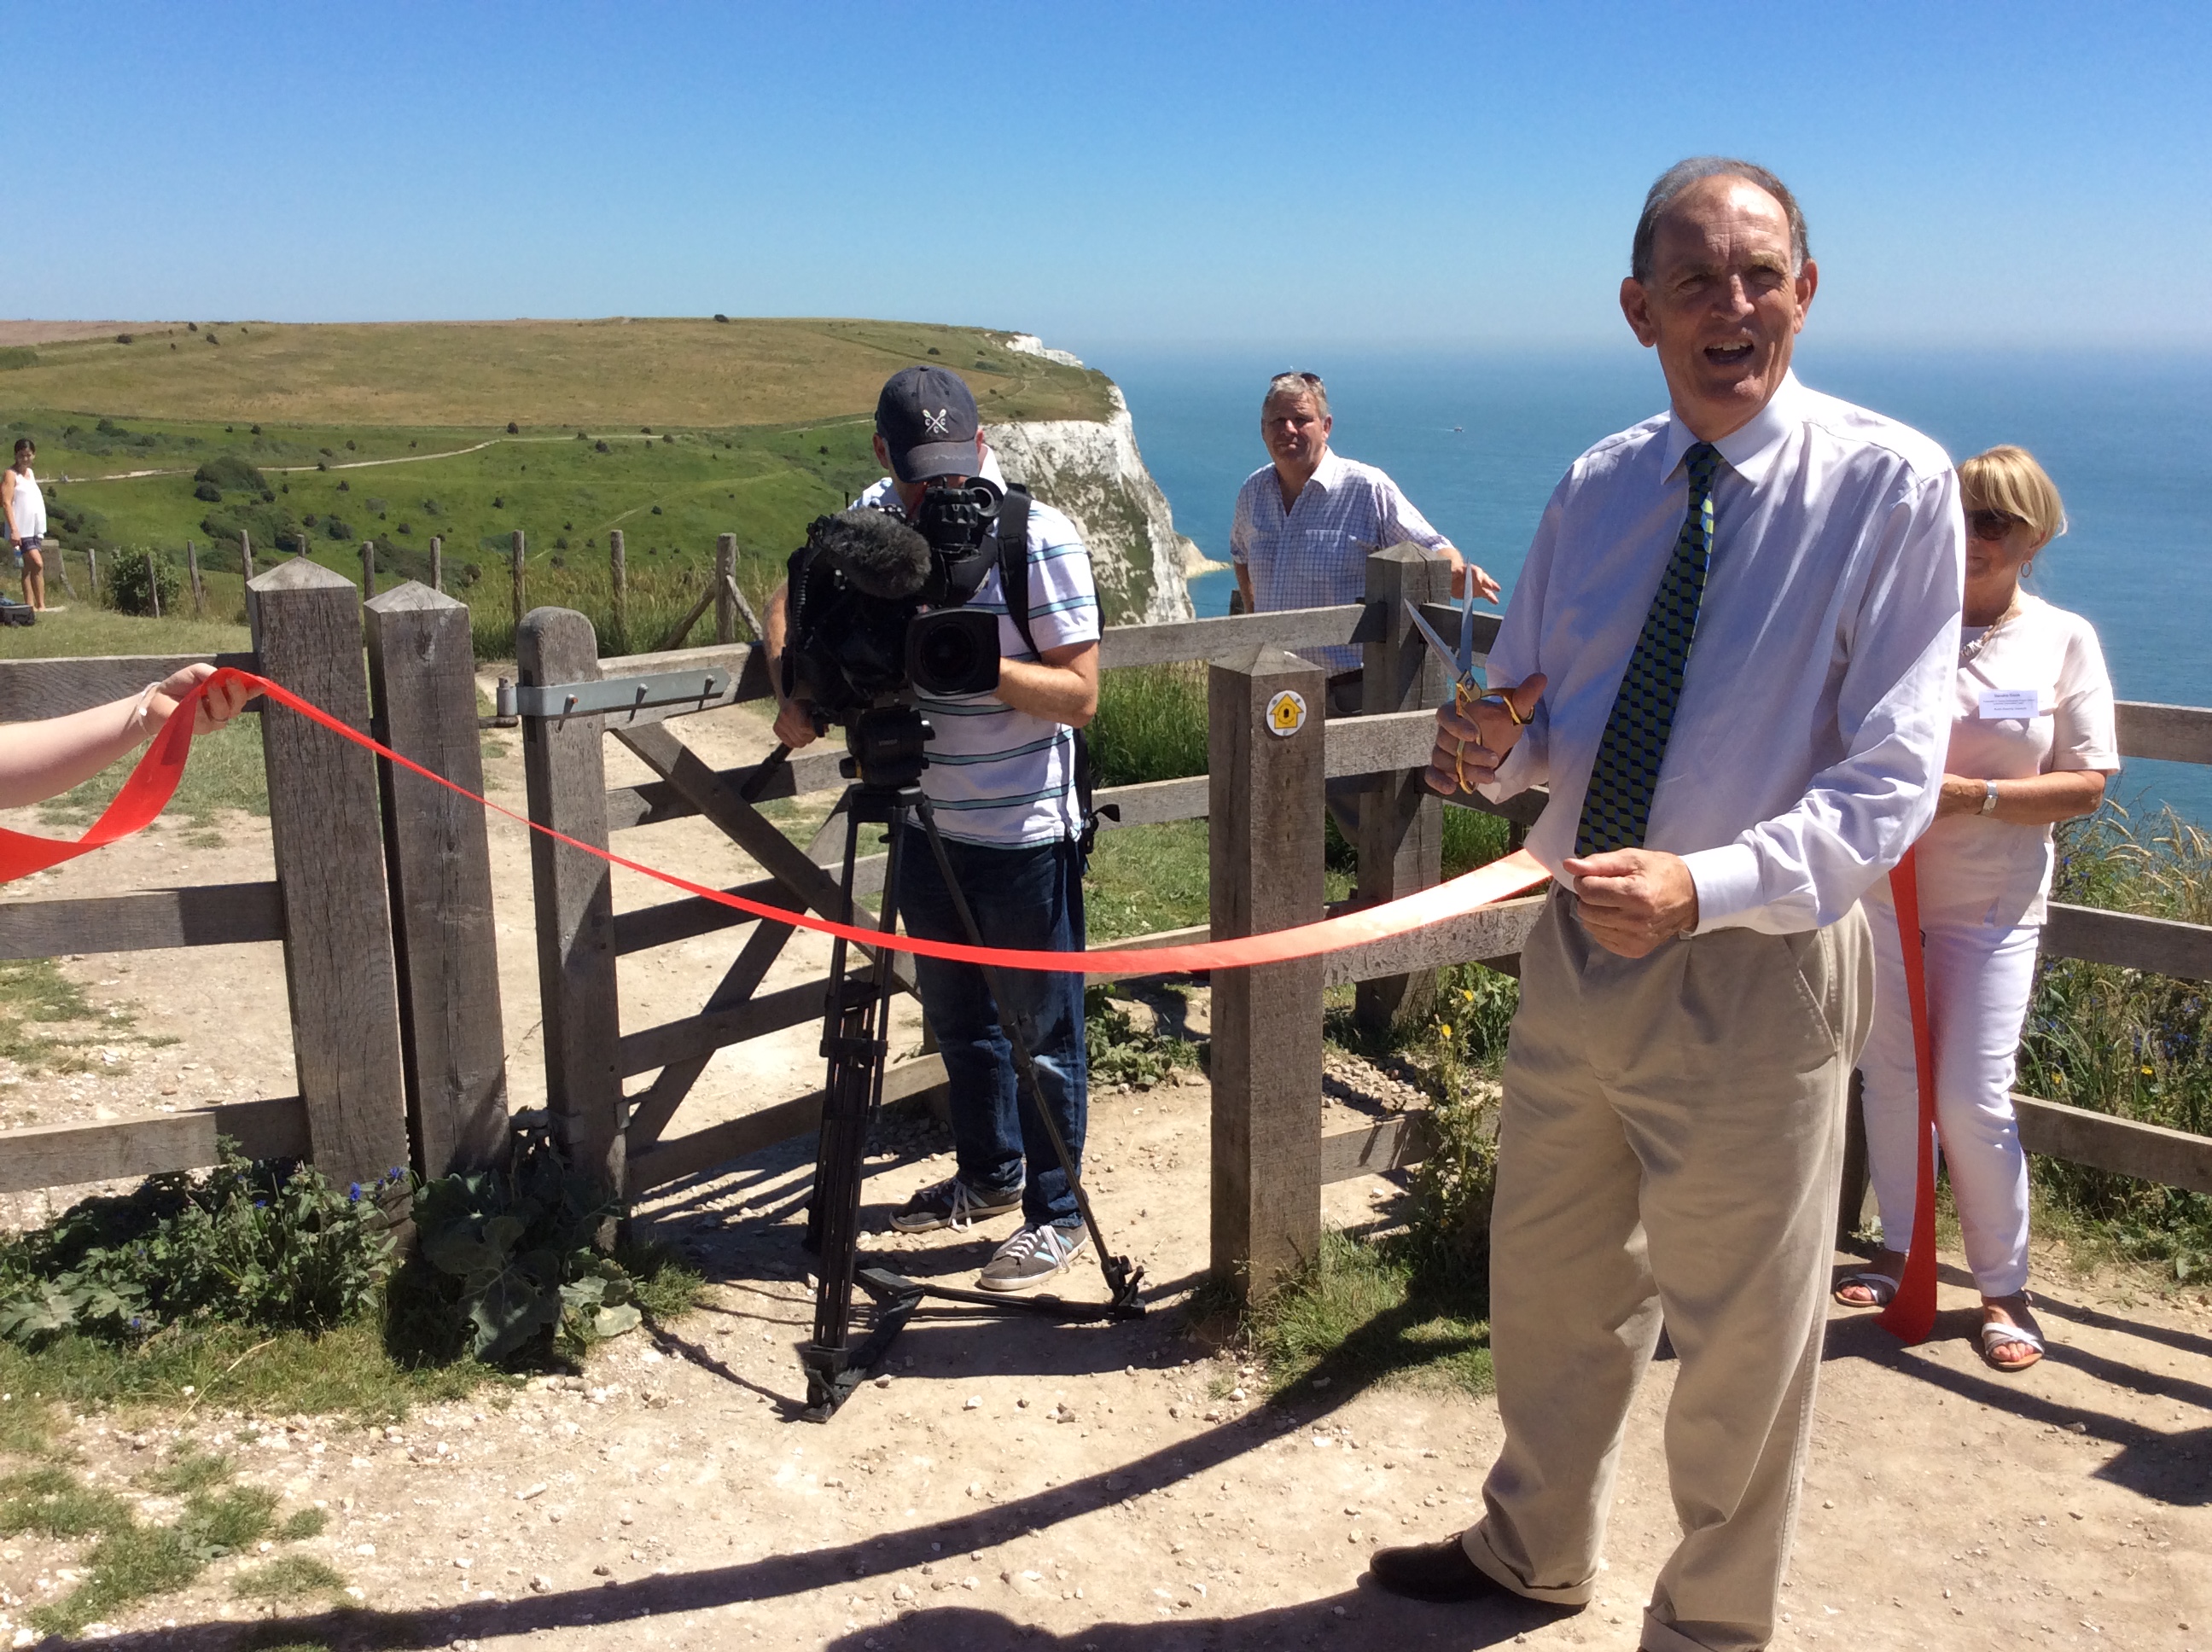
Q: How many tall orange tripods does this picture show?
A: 0